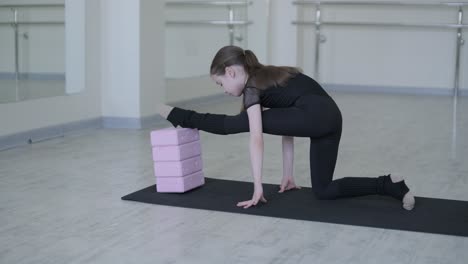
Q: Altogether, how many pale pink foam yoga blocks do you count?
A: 4